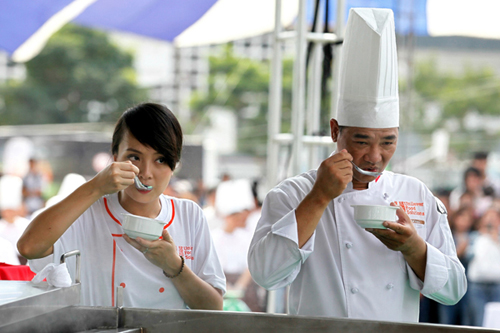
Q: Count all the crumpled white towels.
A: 1